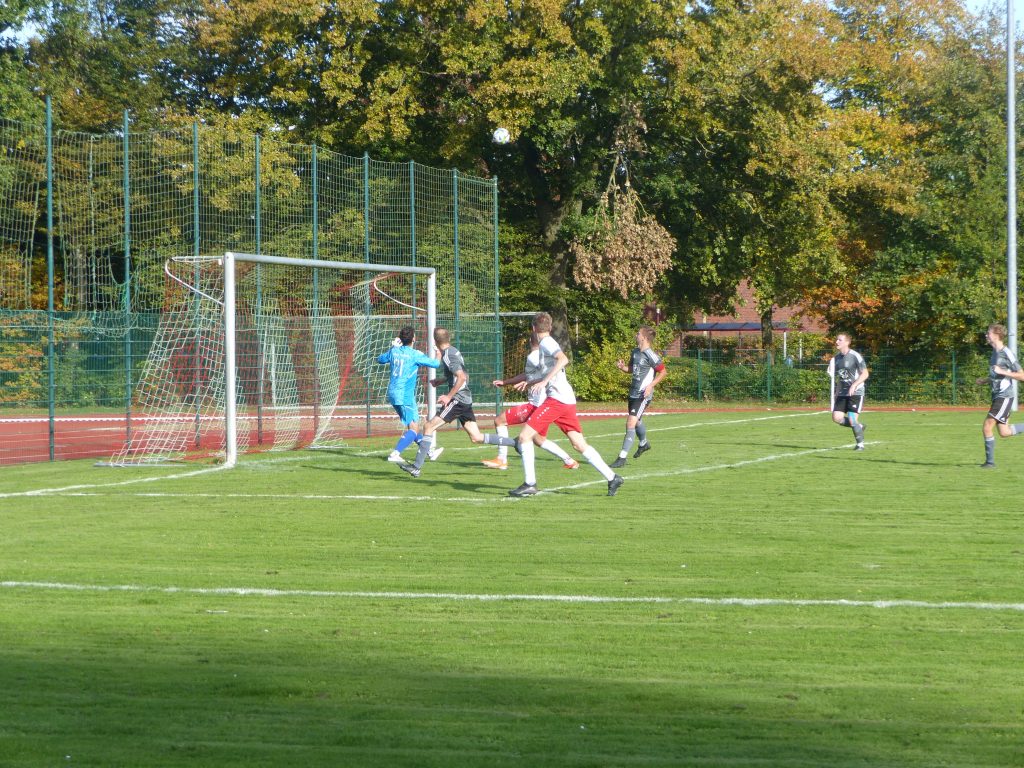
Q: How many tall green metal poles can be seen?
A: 9